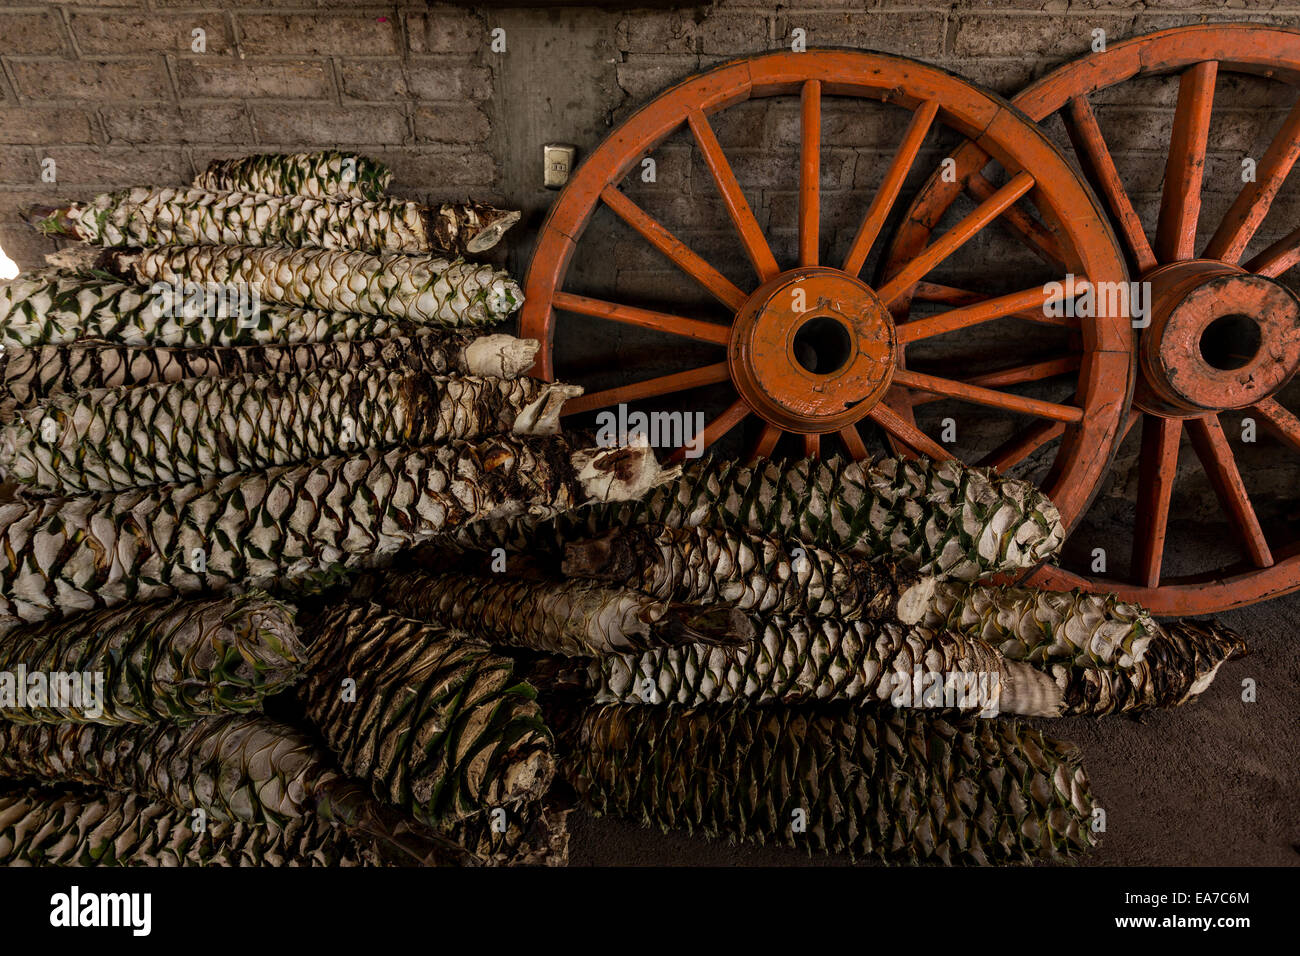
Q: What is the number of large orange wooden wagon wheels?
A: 2